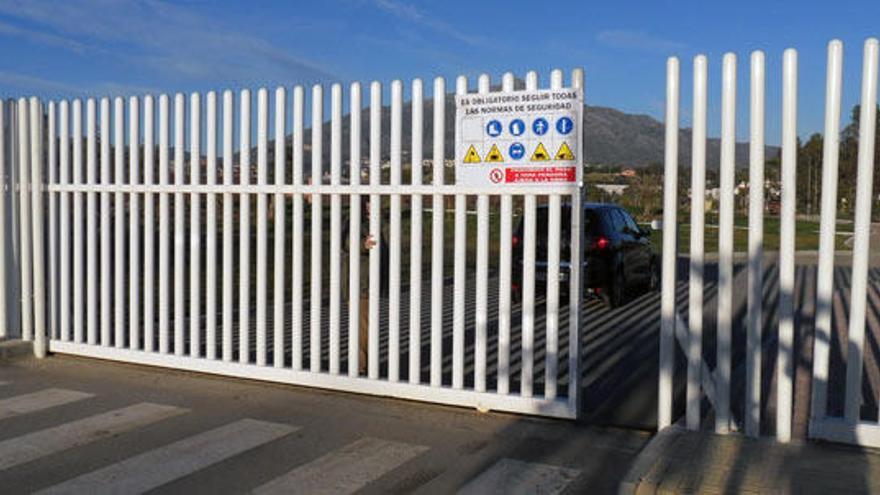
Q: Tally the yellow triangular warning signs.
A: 4